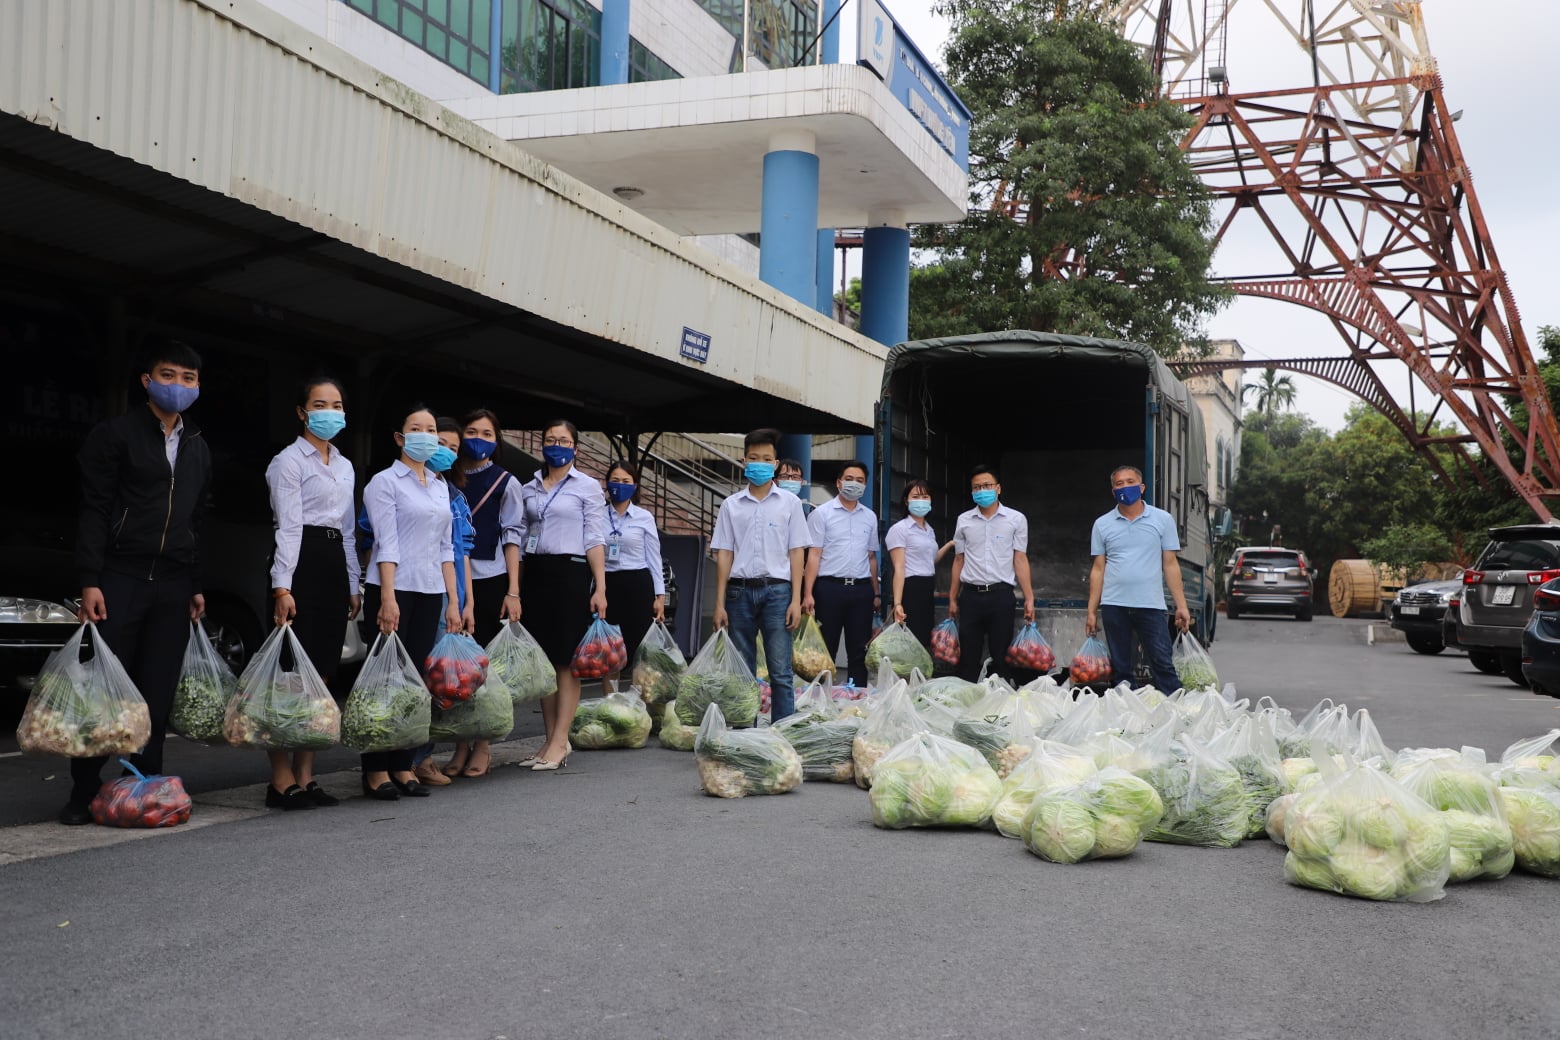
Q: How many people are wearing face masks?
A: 13